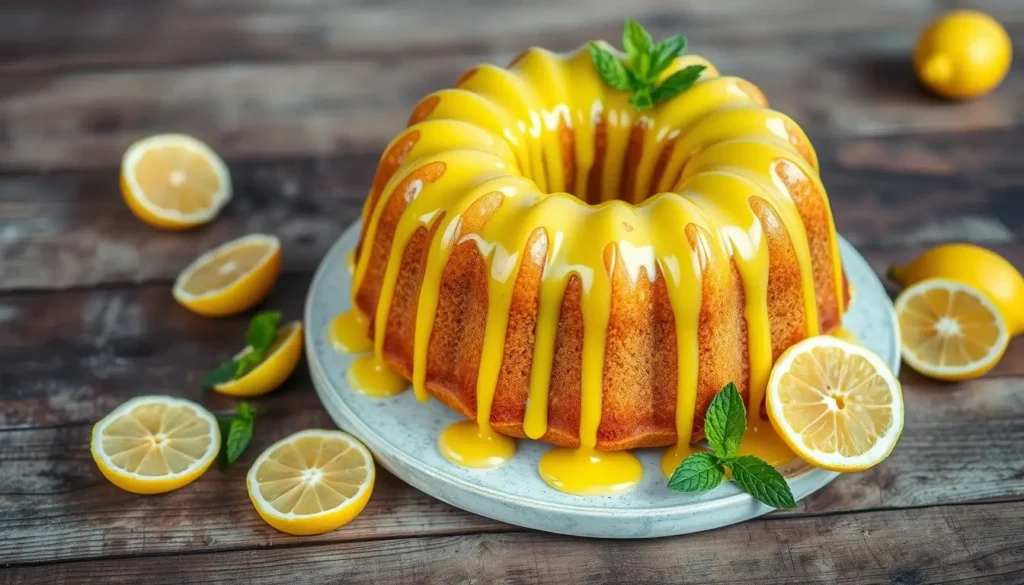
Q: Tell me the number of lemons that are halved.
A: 7